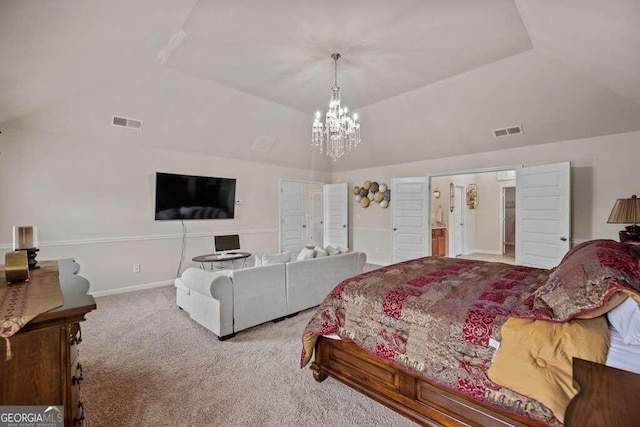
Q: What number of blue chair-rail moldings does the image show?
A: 0